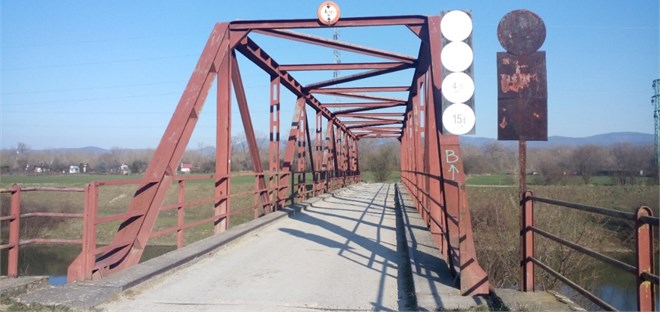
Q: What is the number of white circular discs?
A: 4